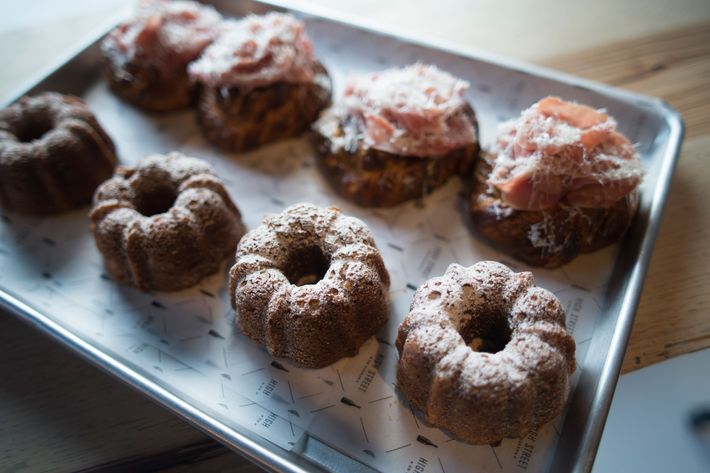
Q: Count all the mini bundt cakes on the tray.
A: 4